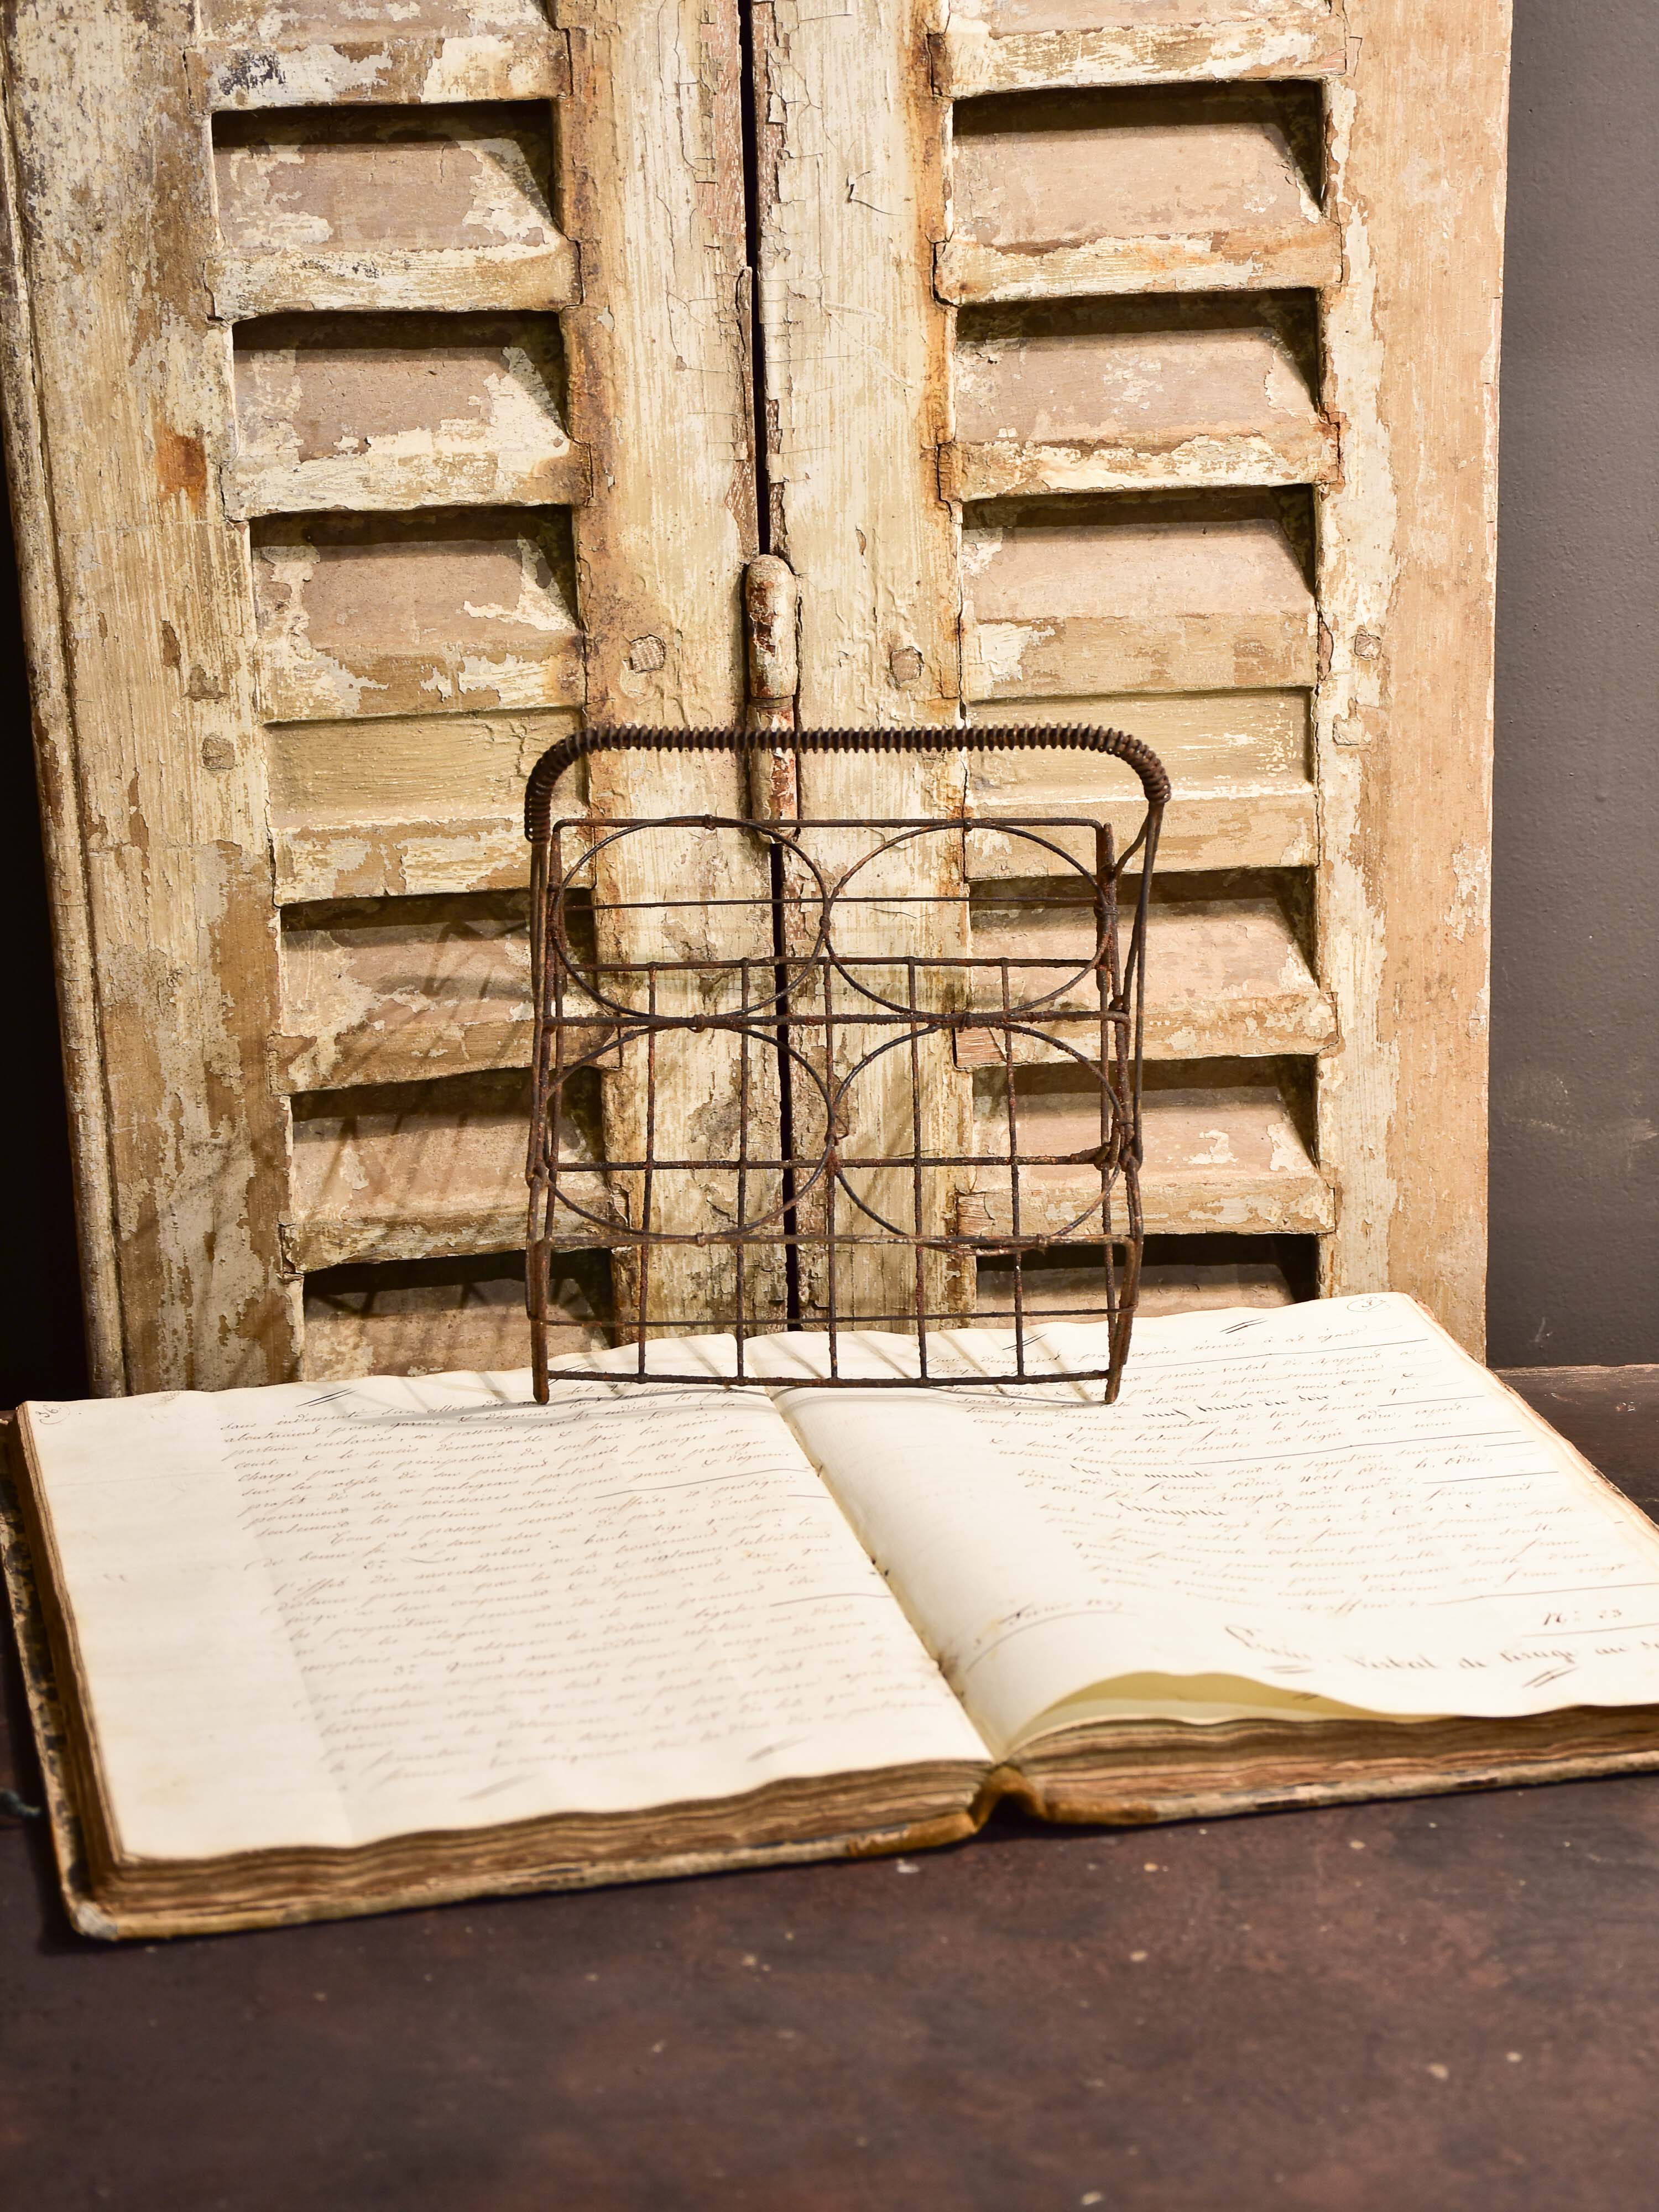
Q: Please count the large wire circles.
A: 4